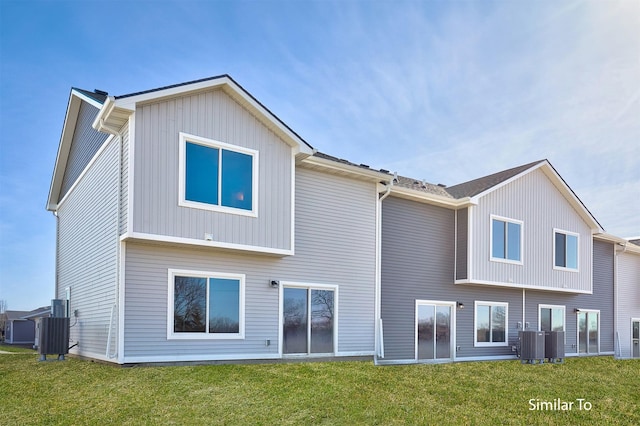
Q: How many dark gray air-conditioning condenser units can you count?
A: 3